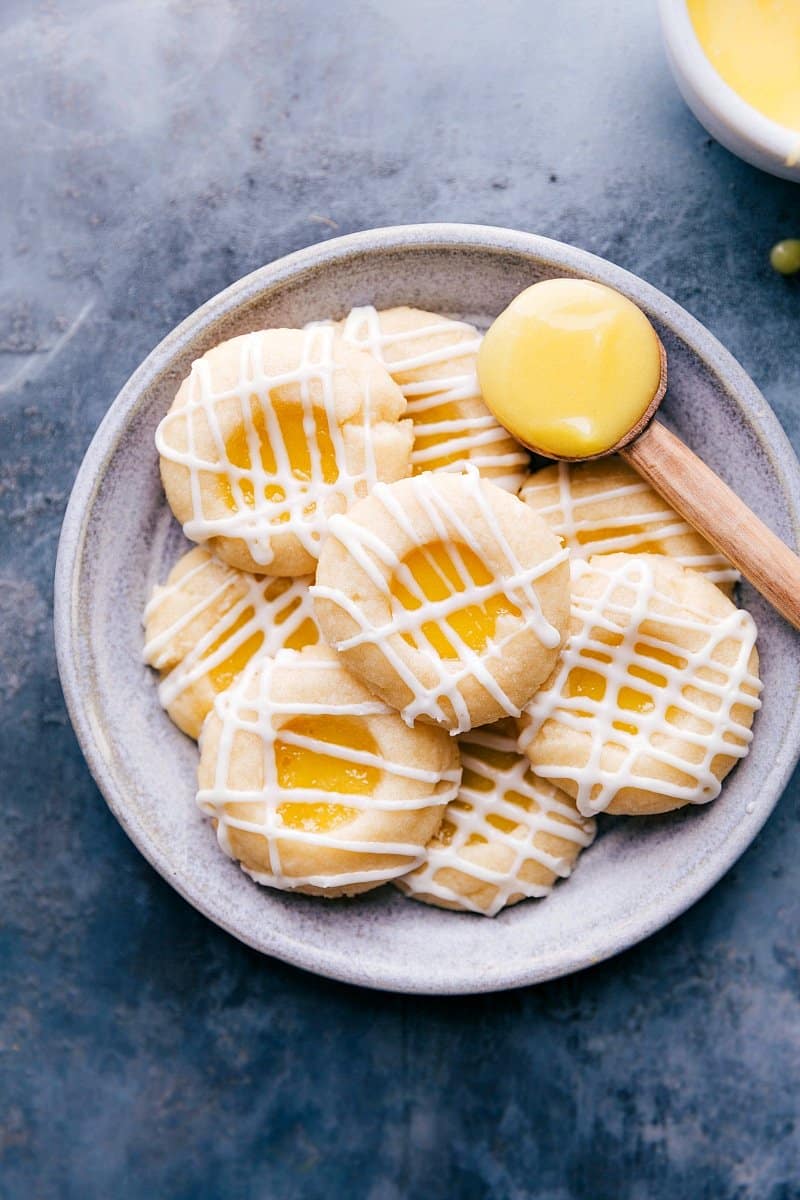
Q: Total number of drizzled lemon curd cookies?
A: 8